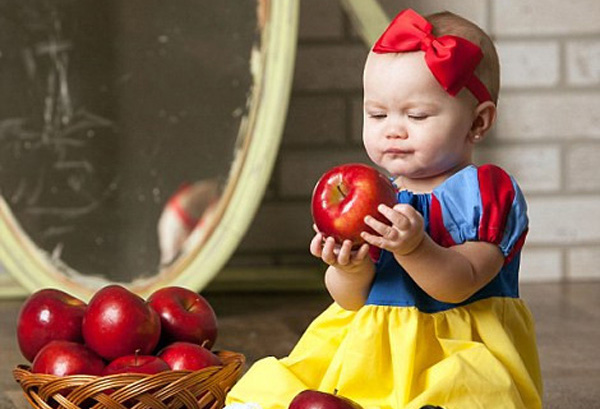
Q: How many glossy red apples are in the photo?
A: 8